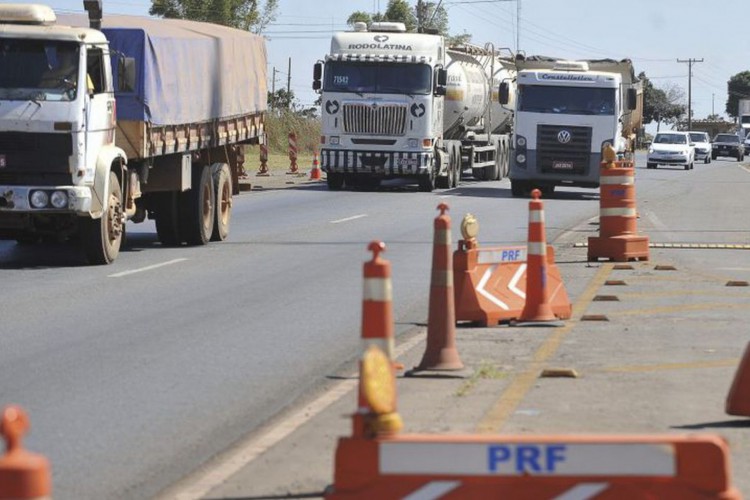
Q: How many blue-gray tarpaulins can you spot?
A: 1